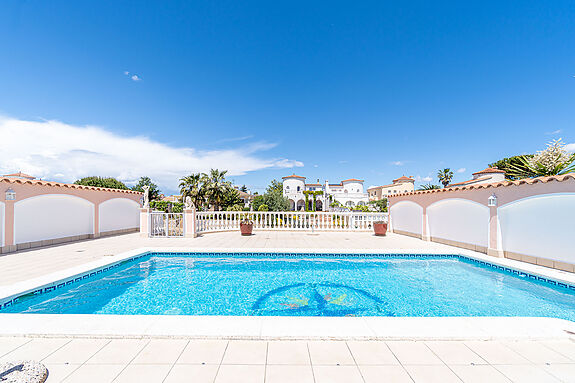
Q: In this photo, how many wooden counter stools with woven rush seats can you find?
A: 0